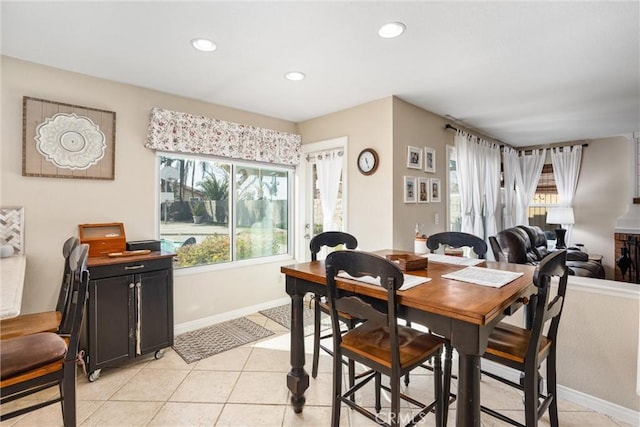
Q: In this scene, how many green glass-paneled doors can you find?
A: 0